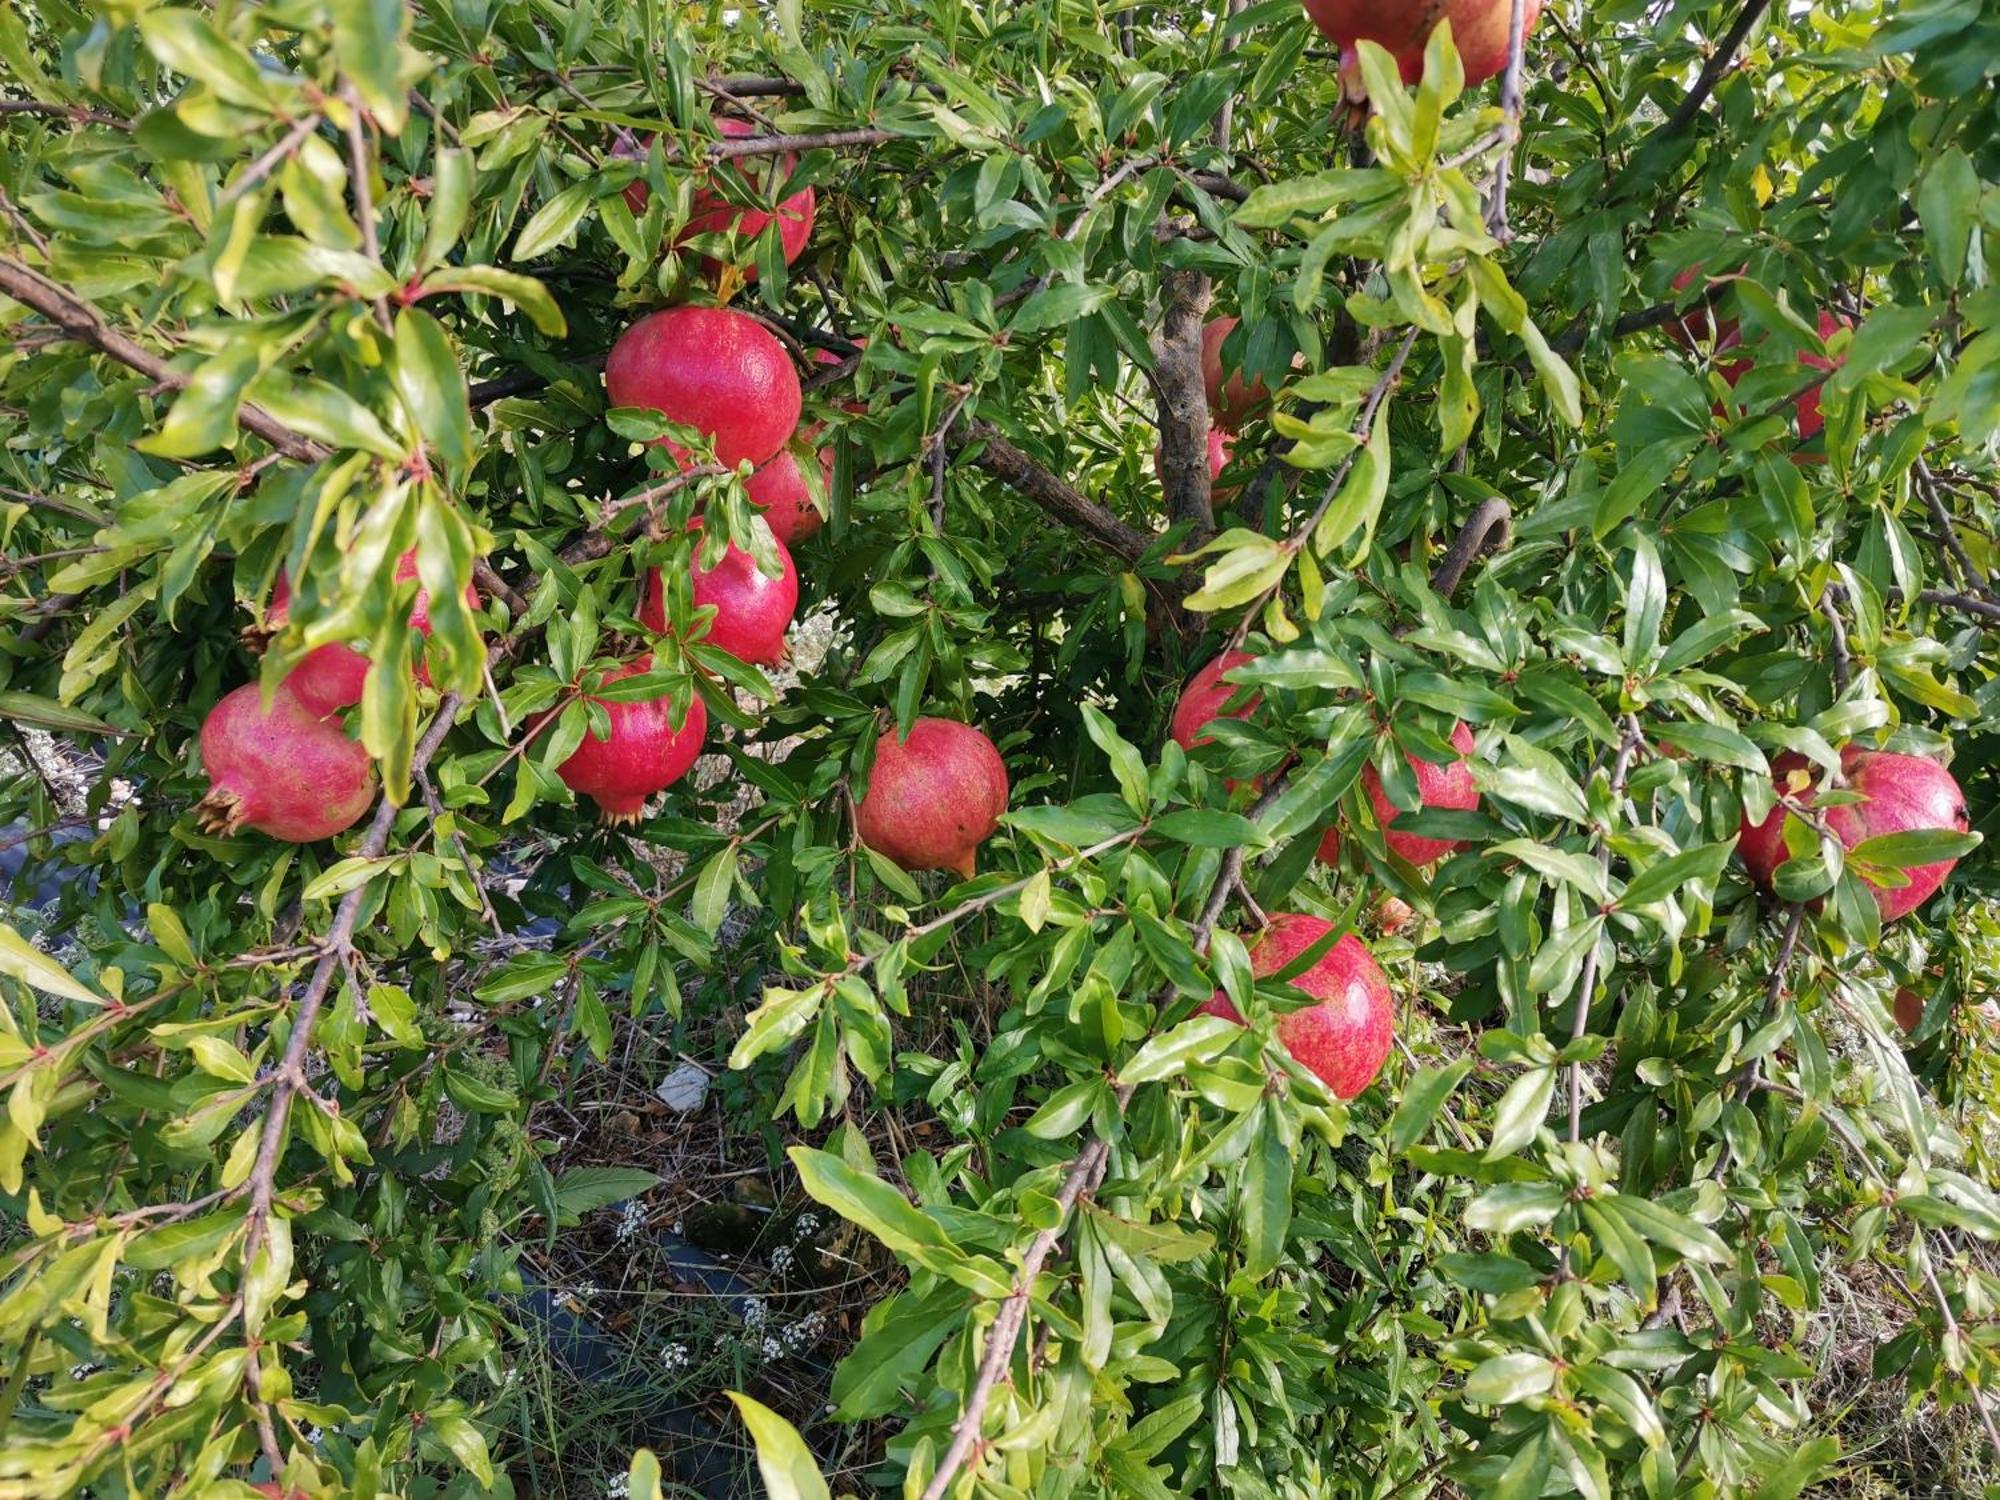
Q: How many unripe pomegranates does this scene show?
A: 0